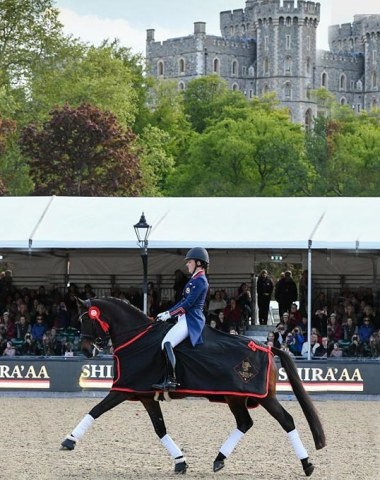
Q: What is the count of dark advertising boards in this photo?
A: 3